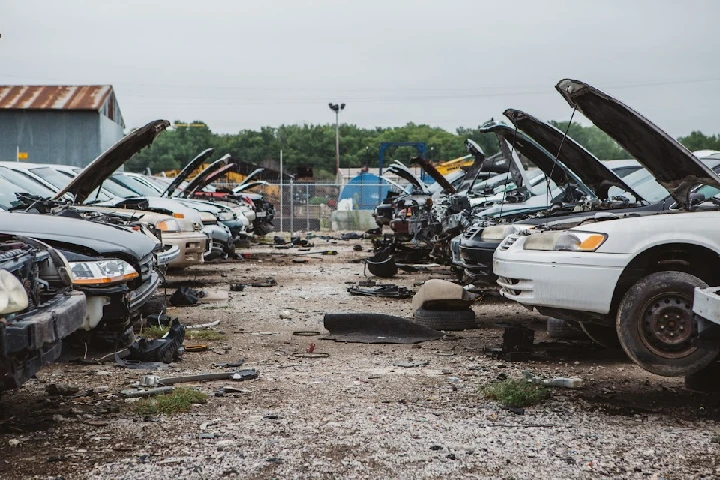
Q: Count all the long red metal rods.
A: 0